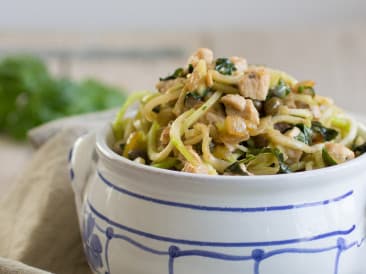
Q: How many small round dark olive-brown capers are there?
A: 2